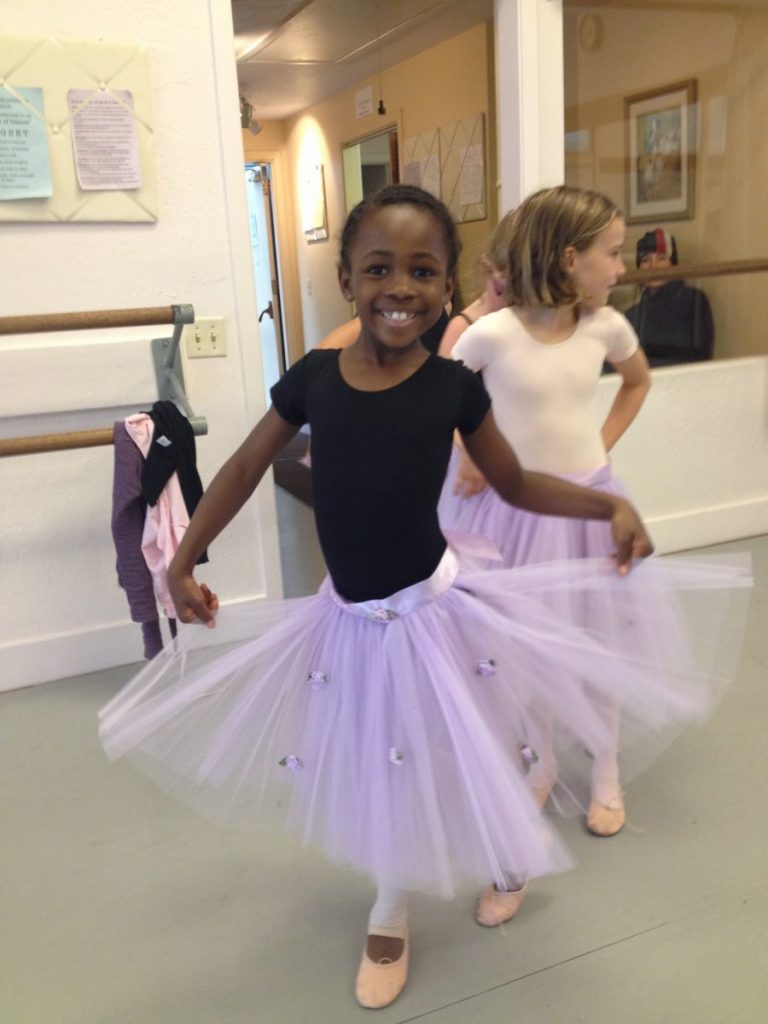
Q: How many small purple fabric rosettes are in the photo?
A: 6